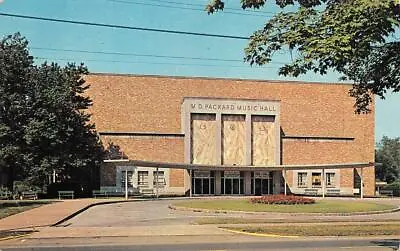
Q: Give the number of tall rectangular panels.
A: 3